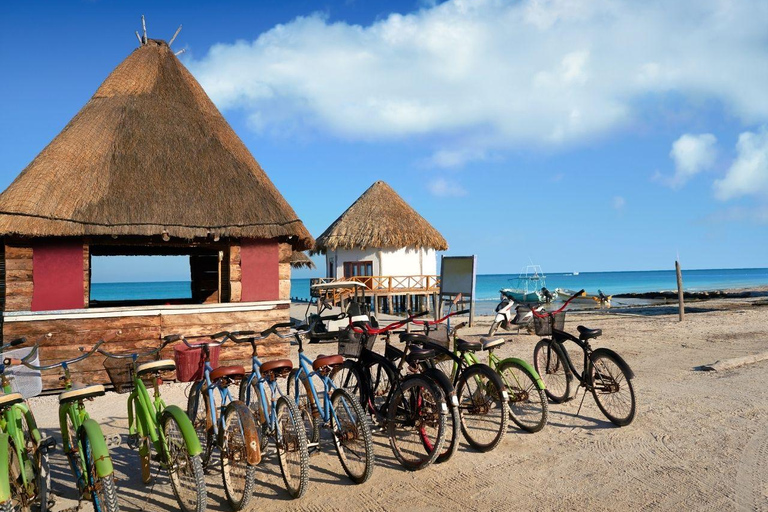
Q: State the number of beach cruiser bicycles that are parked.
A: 11